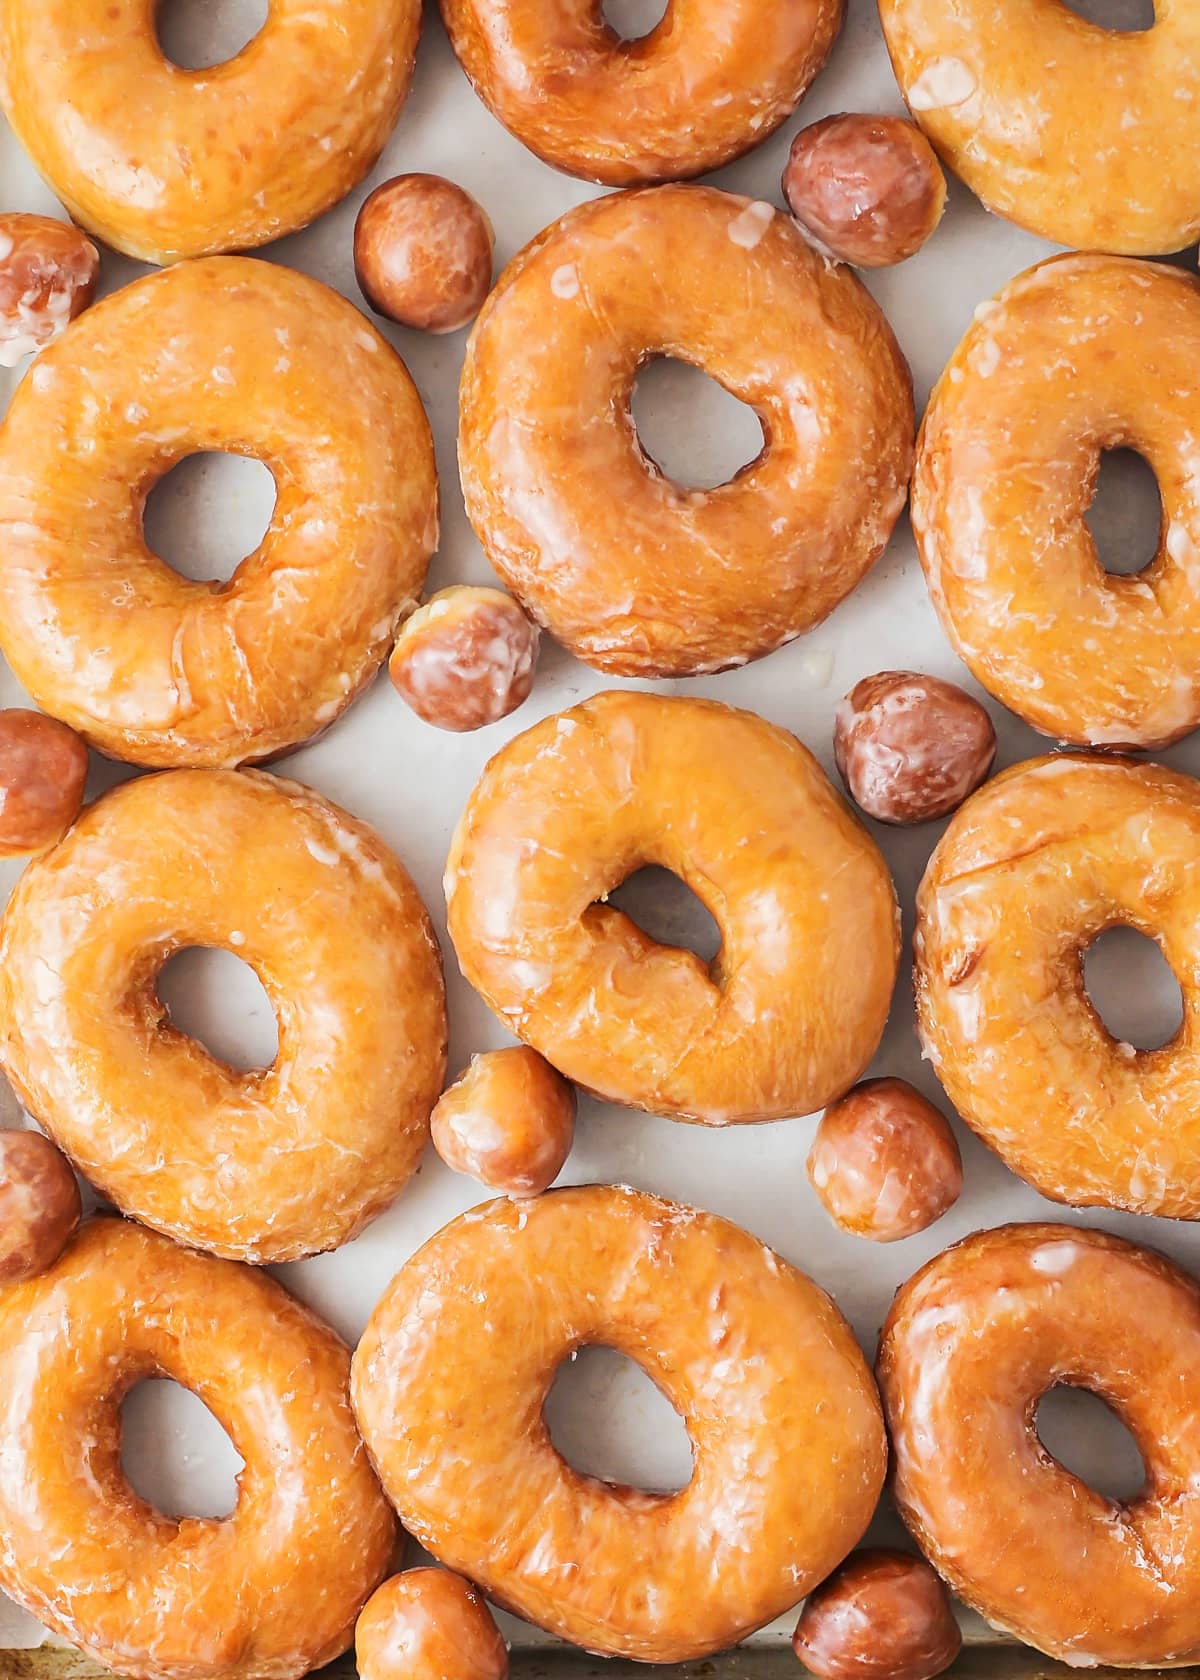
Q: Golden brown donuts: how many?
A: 12